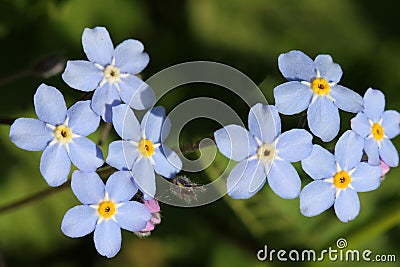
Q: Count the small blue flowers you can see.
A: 8